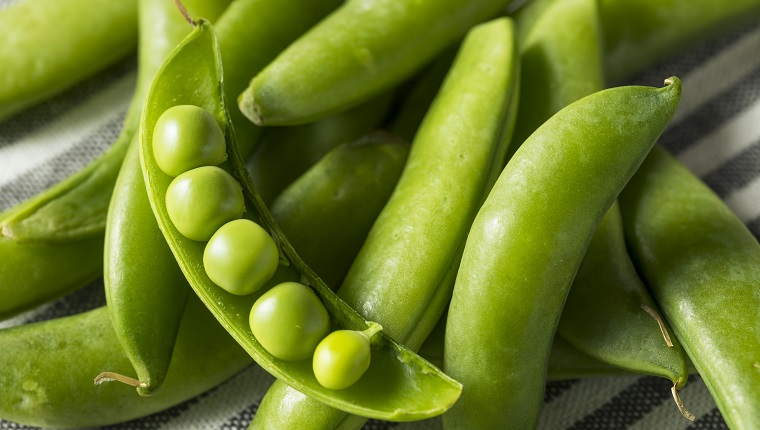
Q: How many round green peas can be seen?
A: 5